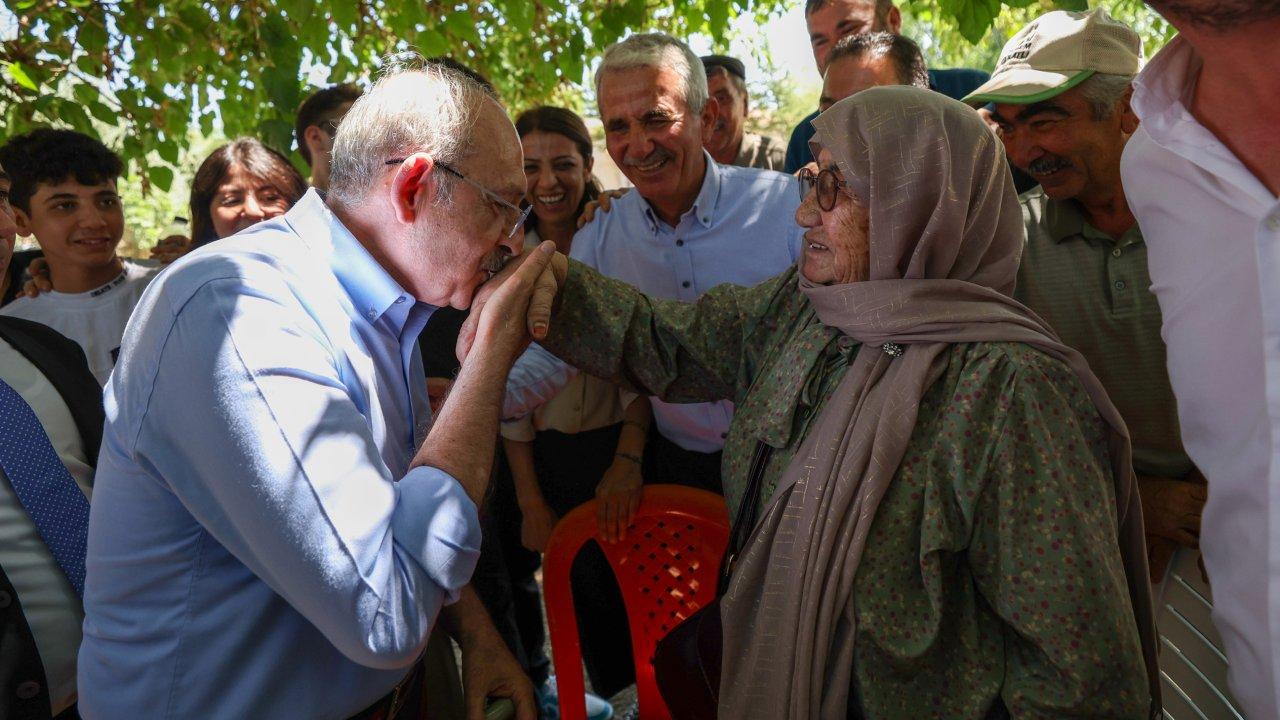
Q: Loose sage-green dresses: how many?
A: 1